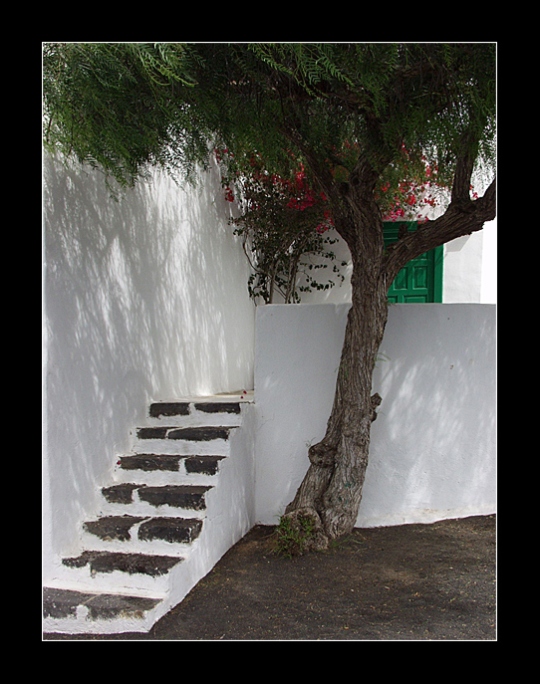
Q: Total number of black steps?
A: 7